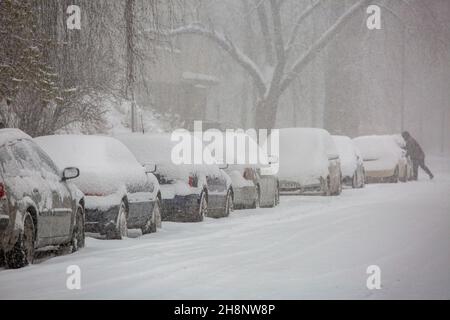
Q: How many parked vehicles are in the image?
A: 7